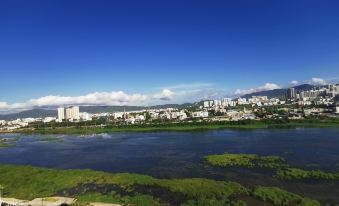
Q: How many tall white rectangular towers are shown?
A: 2